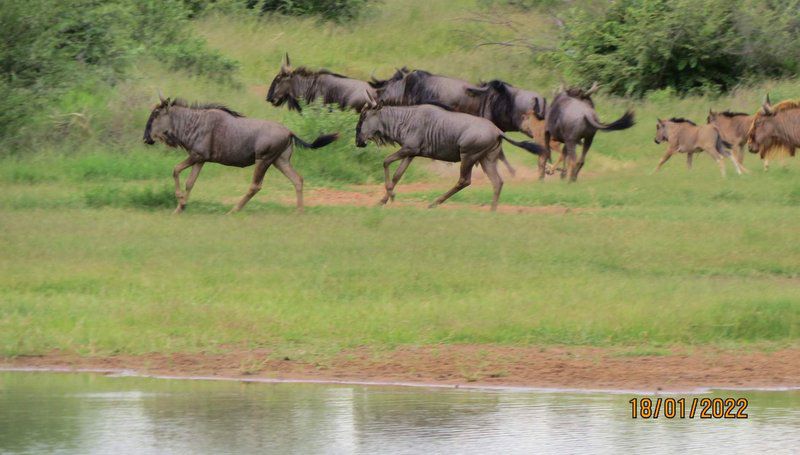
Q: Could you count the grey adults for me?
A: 6